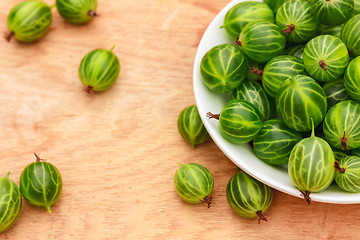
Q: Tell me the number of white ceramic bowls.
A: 1